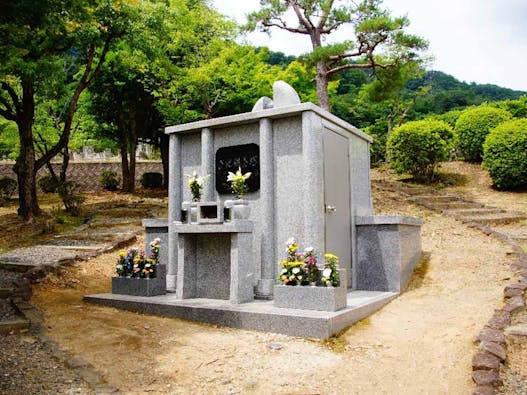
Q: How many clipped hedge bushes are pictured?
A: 3